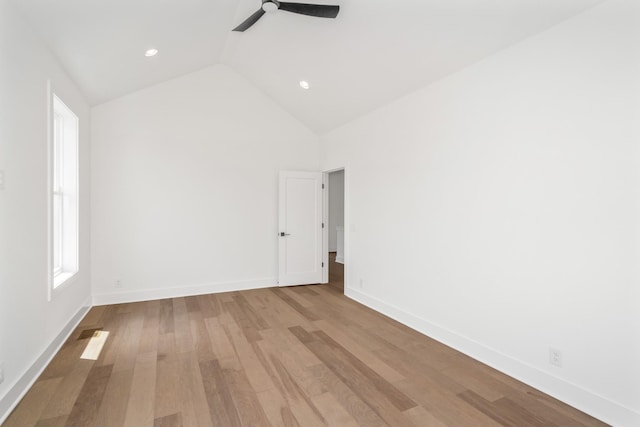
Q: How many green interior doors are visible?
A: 0